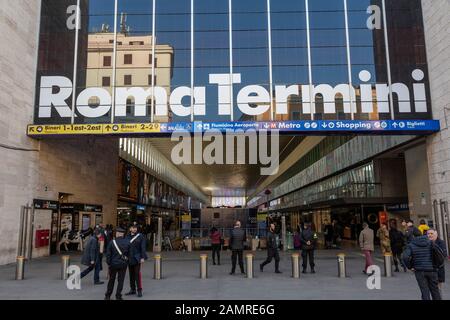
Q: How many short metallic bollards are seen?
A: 8